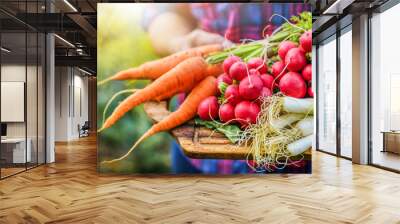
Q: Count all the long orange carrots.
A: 3